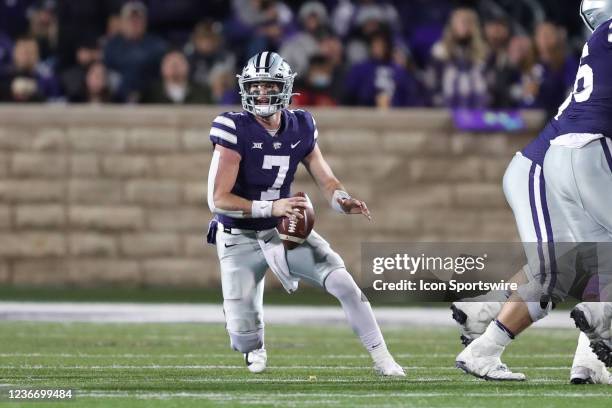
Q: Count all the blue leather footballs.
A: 0